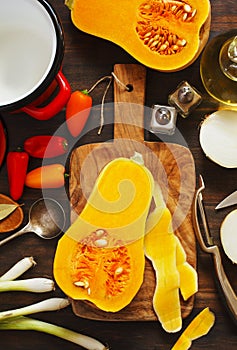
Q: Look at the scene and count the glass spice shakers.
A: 2